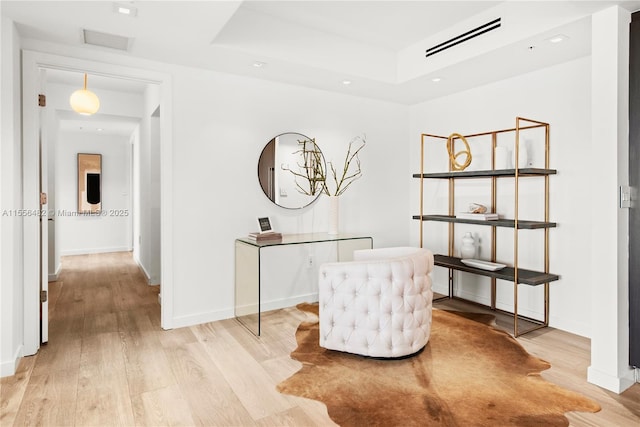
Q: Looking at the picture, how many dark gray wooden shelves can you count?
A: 3